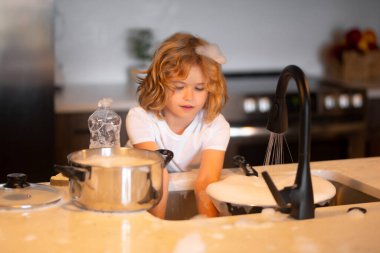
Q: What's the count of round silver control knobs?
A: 5